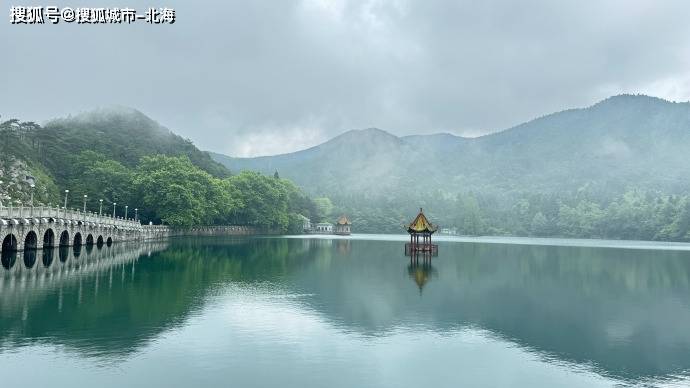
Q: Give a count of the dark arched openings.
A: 8